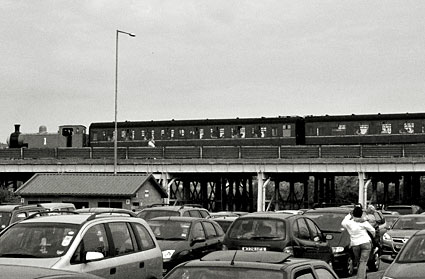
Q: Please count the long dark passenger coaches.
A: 2